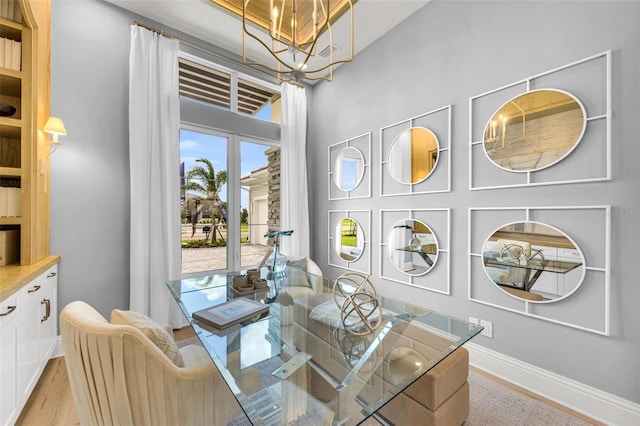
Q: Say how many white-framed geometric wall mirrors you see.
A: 6